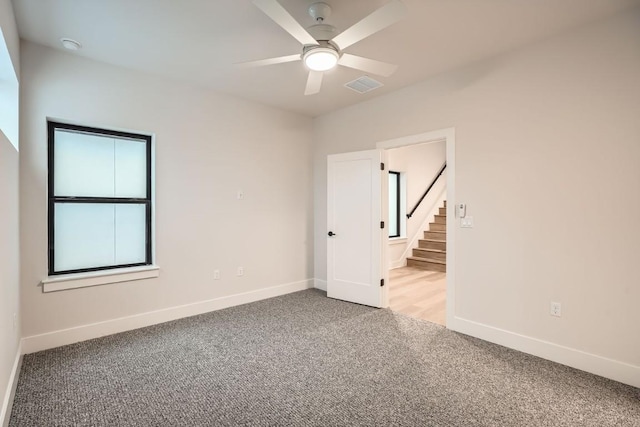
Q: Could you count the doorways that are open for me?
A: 1